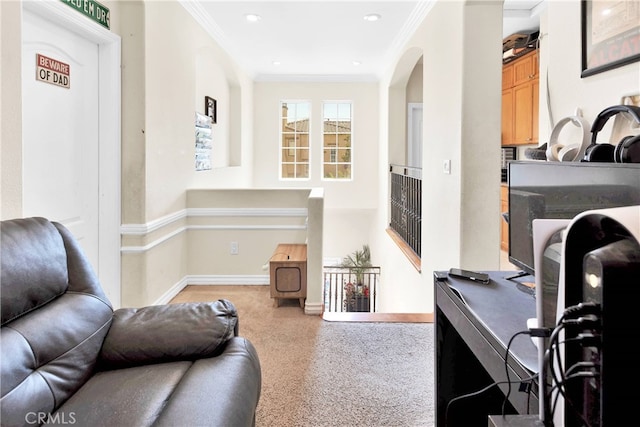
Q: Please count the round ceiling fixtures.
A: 4